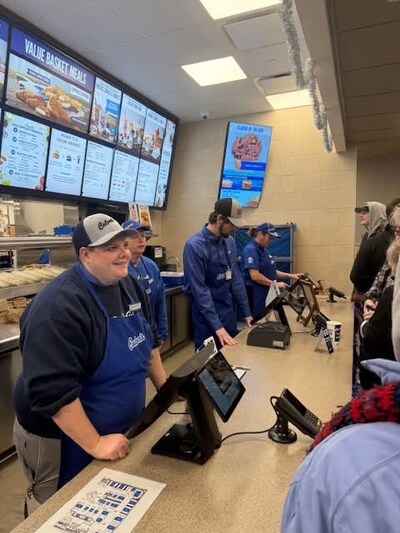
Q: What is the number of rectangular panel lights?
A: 3